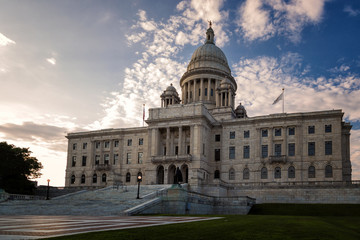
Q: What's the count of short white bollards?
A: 0